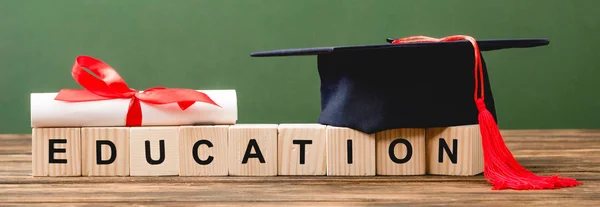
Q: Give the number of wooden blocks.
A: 9